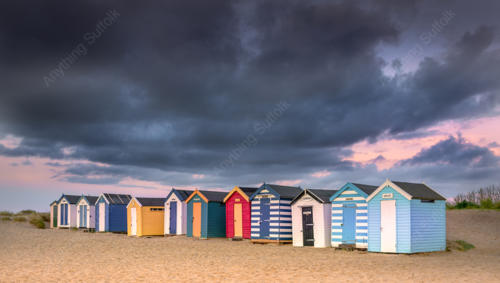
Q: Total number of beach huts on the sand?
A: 12